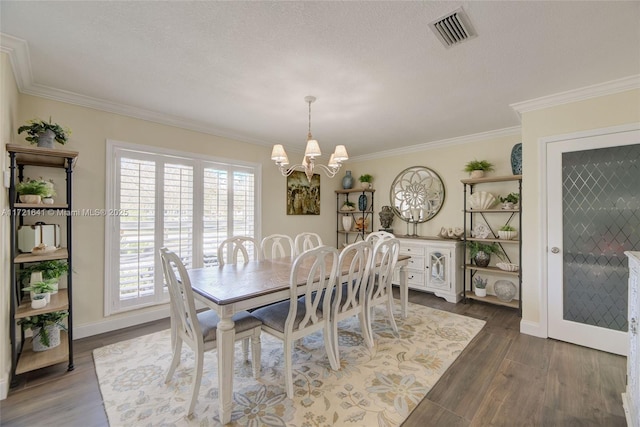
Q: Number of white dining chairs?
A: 8